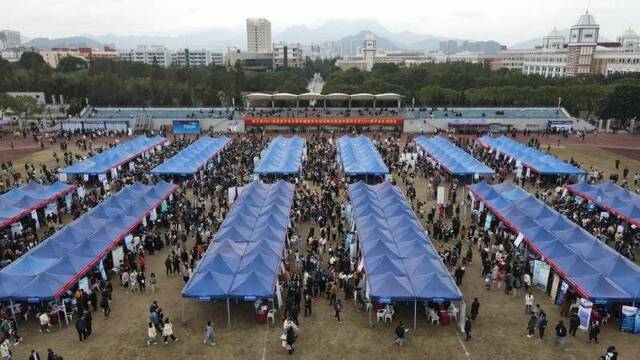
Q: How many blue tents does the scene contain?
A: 12